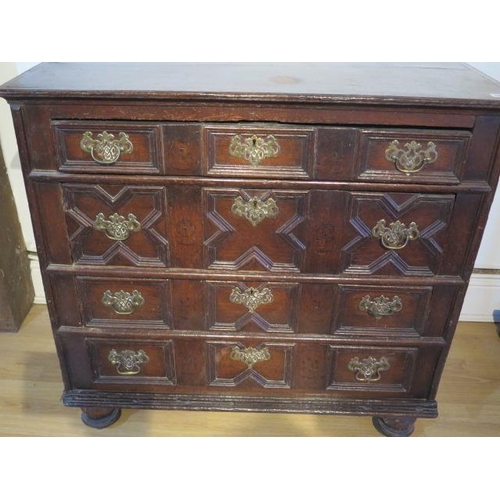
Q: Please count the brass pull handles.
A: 8